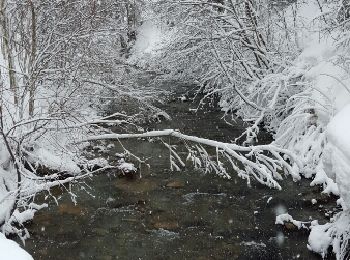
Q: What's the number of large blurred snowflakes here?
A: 2